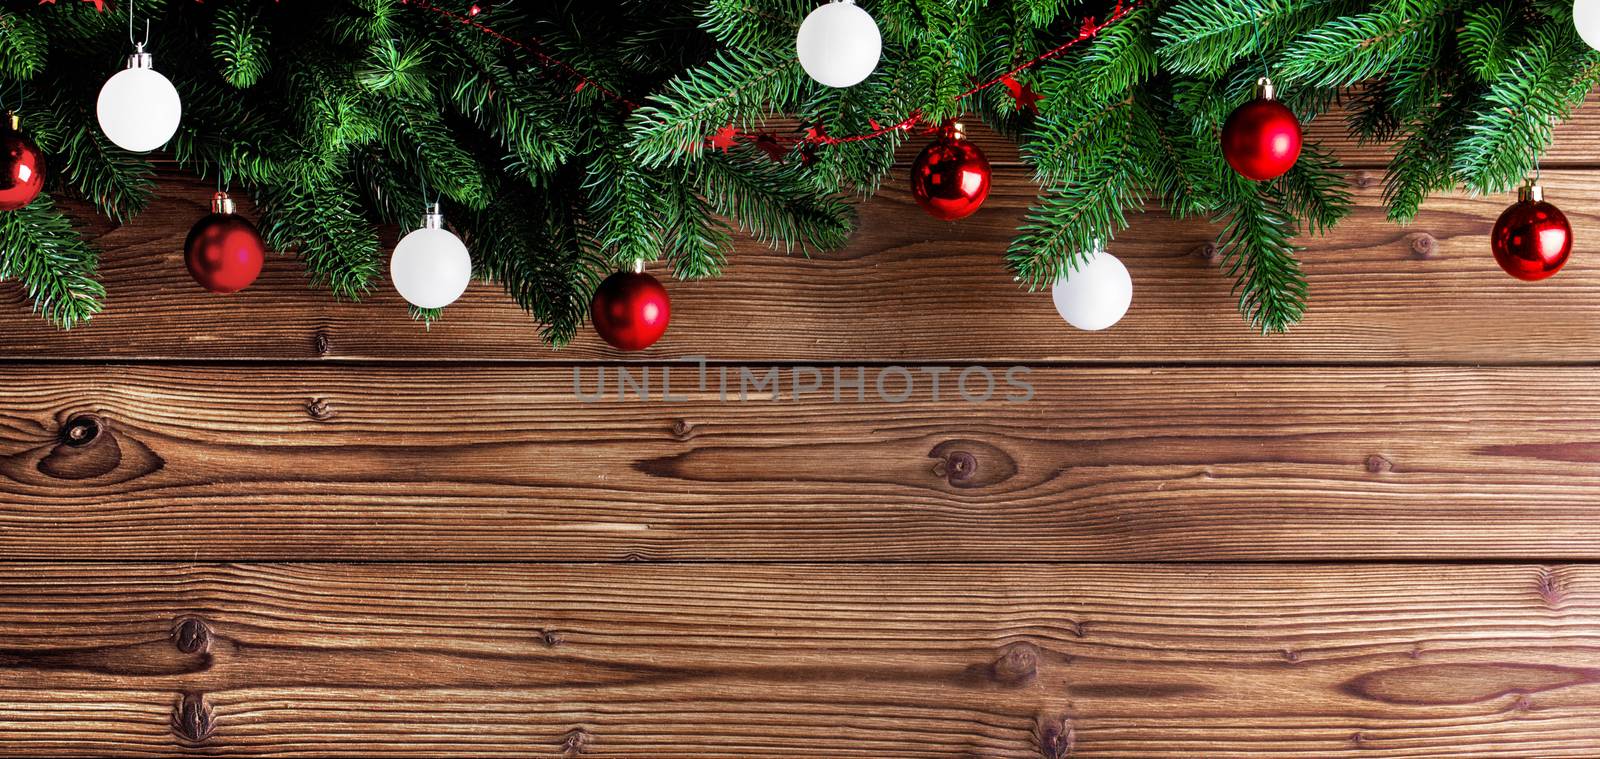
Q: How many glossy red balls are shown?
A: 3